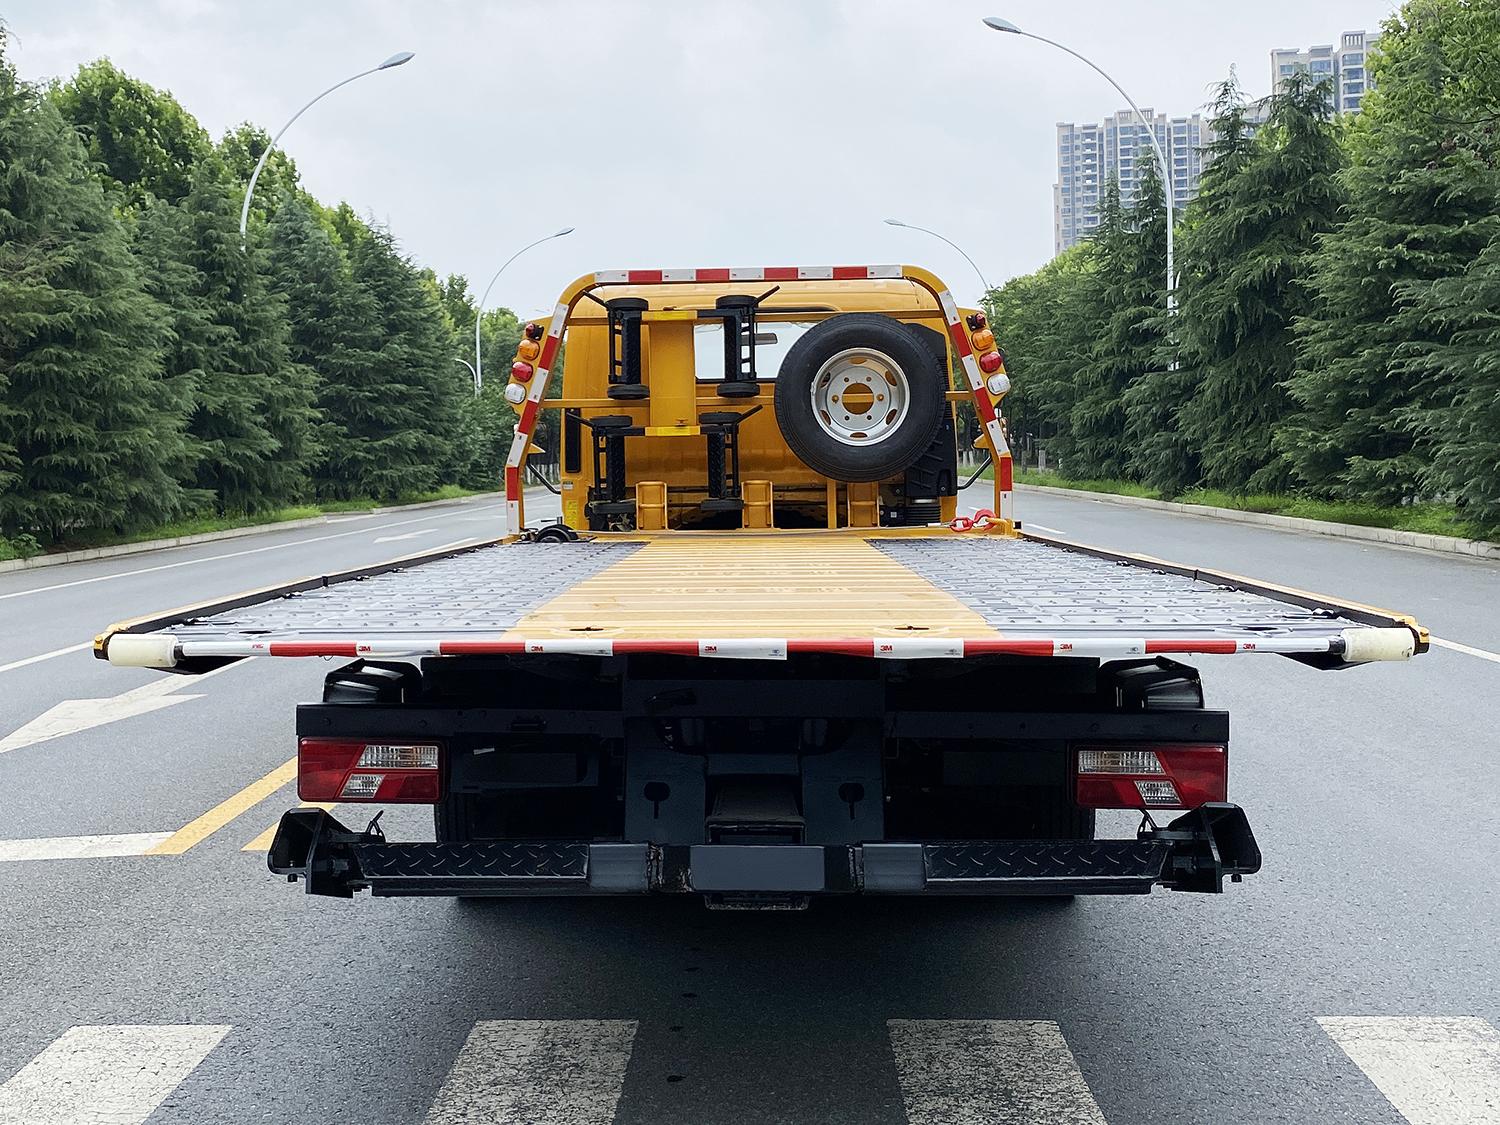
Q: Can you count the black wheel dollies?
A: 4